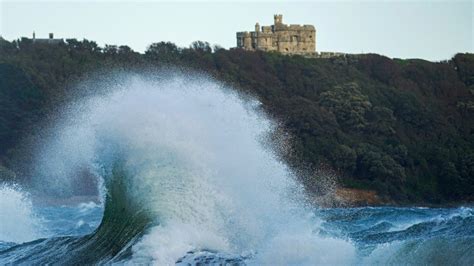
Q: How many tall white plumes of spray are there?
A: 1